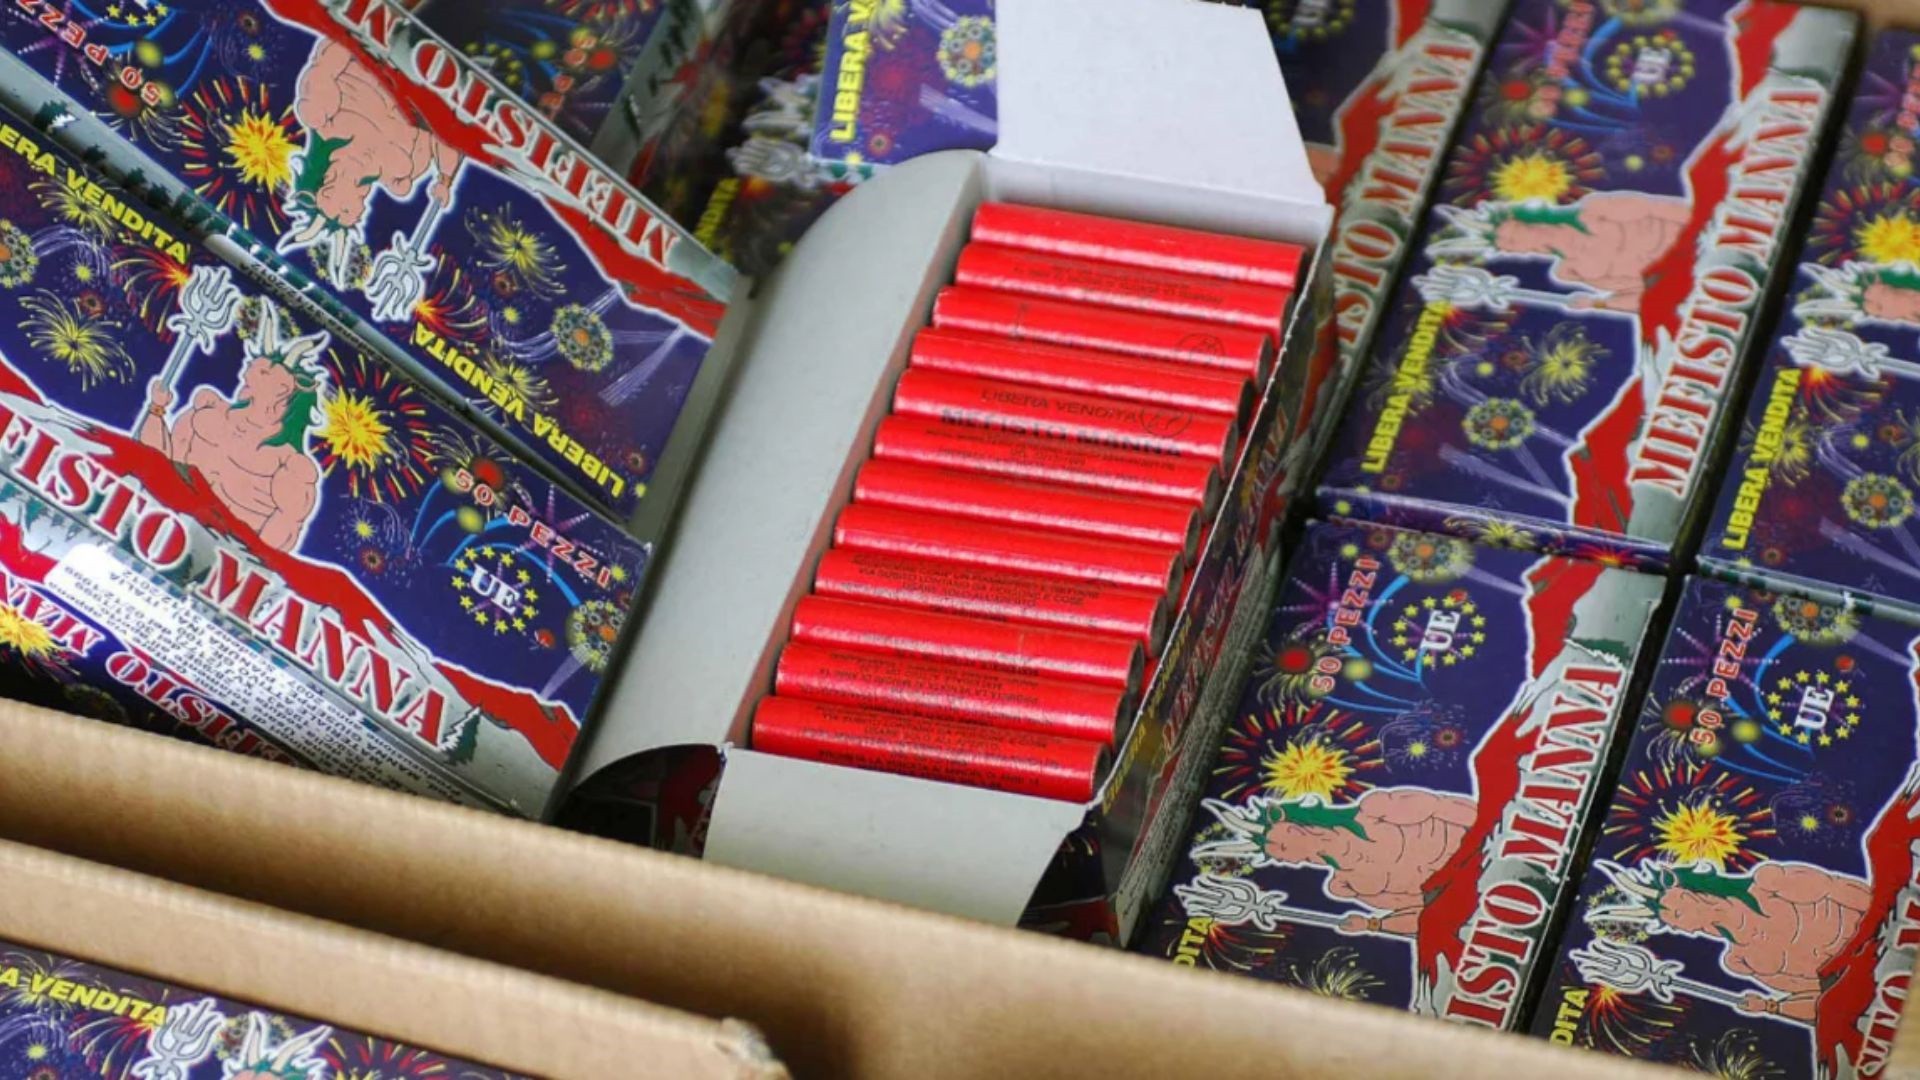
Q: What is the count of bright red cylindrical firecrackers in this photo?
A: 12